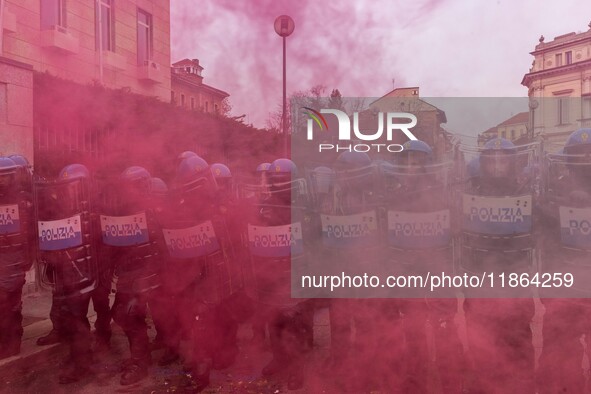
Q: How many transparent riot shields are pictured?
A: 9